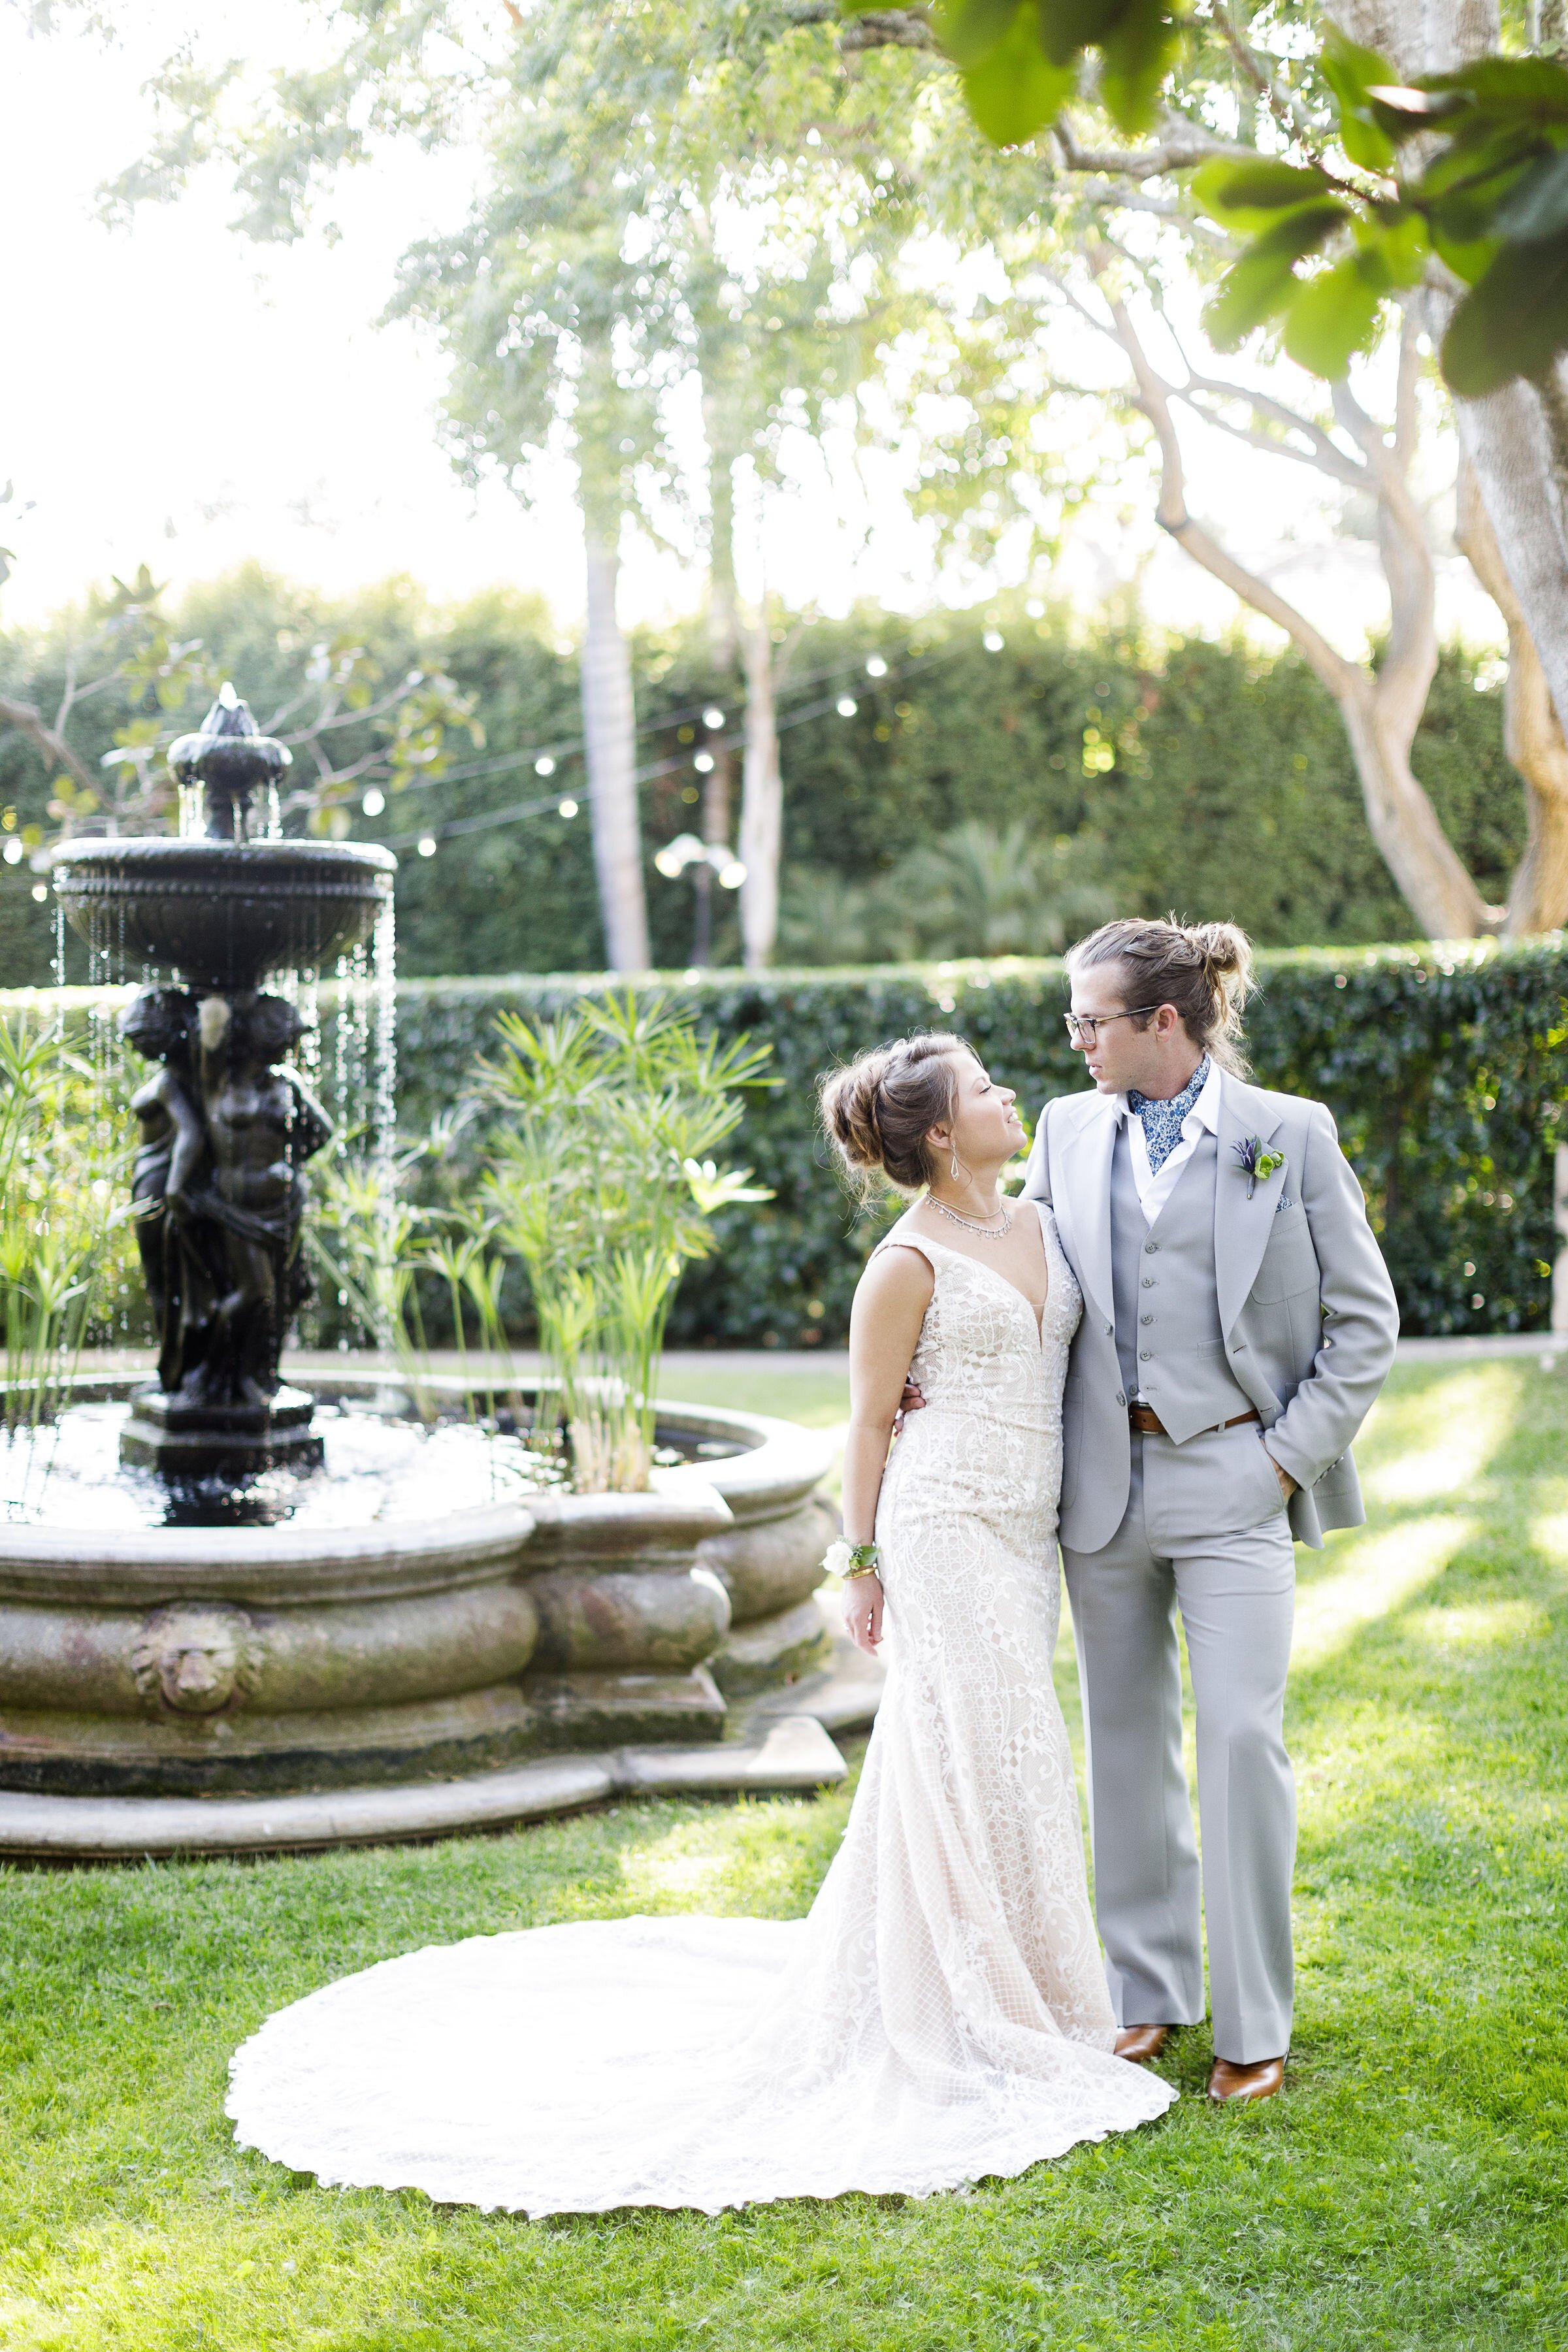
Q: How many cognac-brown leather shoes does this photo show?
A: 2